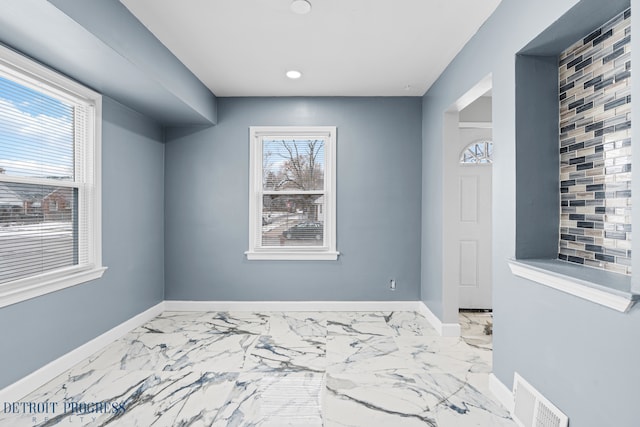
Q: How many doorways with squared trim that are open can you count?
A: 1